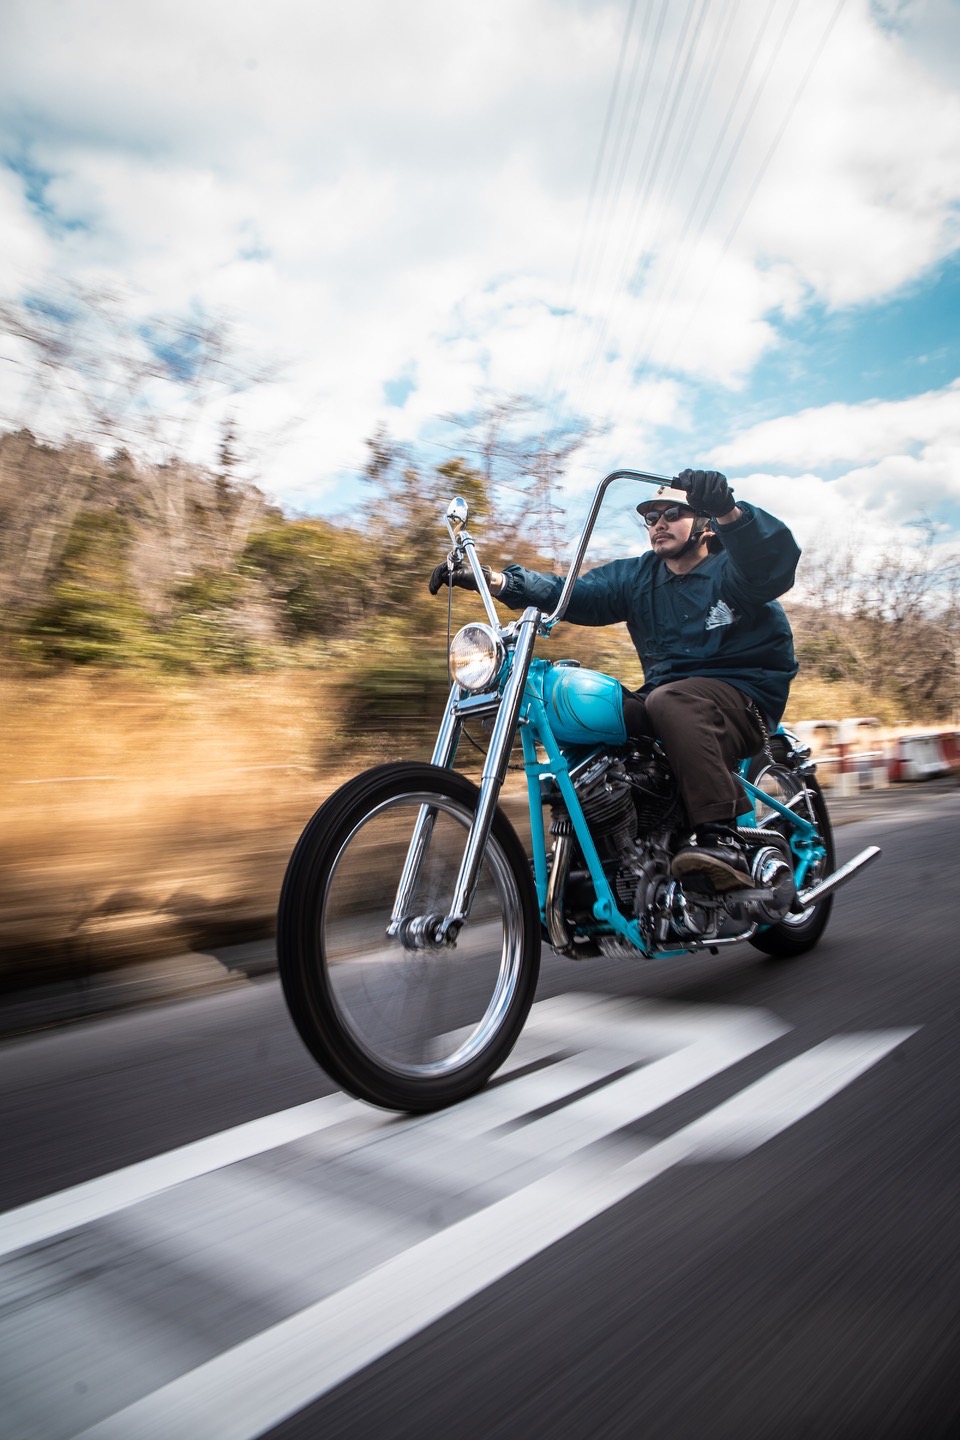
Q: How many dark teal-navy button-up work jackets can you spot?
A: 1